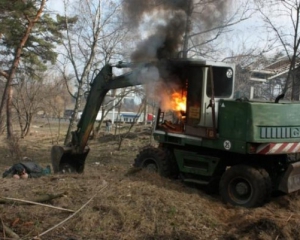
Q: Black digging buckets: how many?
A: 1